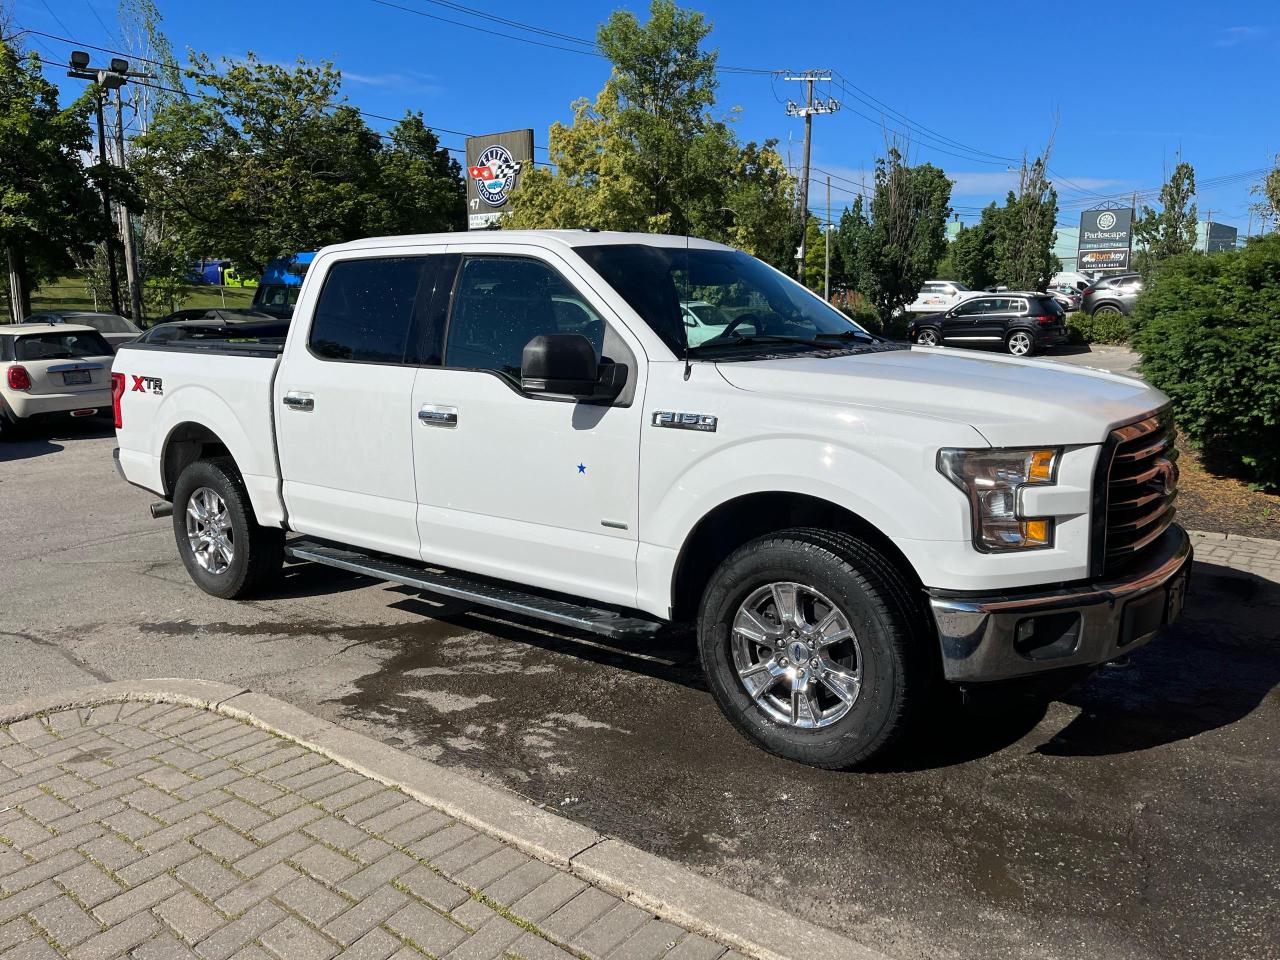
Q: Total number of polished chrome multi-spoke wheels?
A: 2